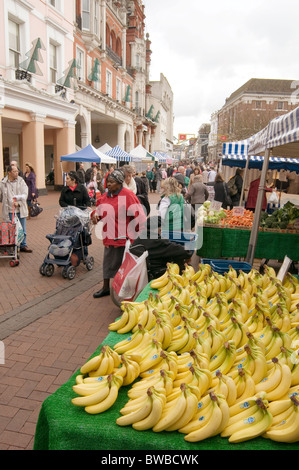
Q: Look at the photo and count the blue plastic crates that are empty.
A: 2